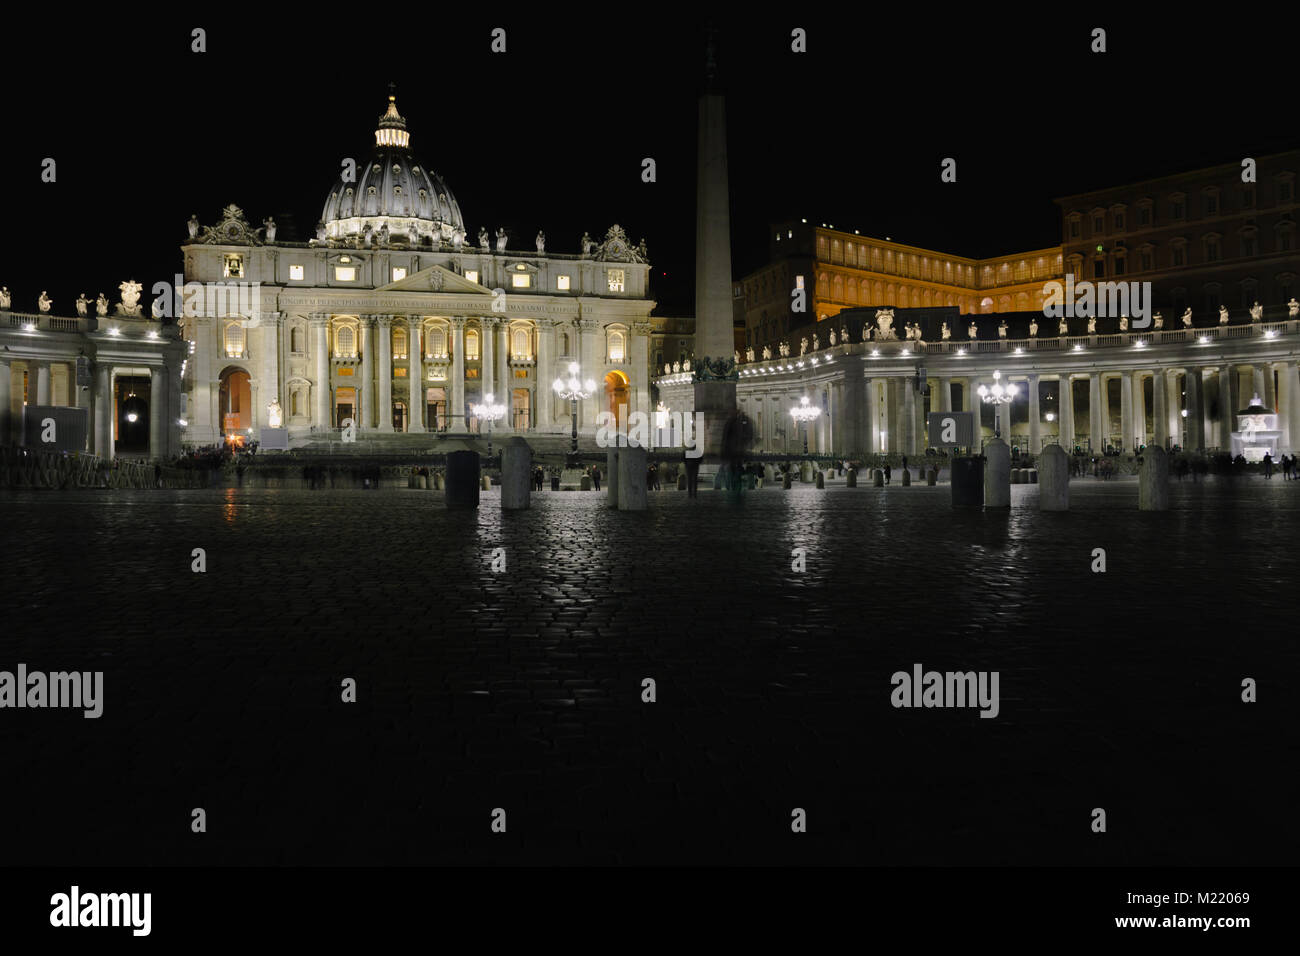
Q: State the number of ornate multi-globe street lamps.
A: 4